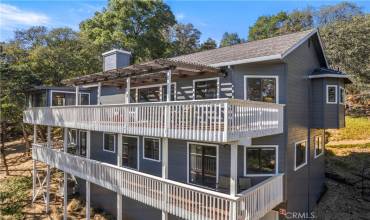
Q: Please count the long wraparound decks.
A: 2